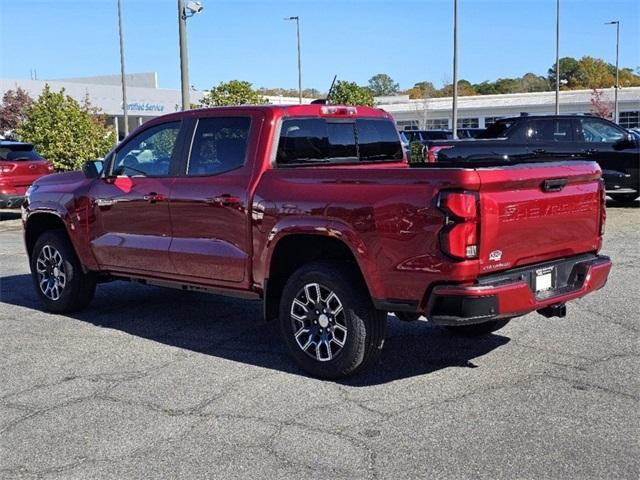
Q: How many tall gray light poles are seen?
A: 6